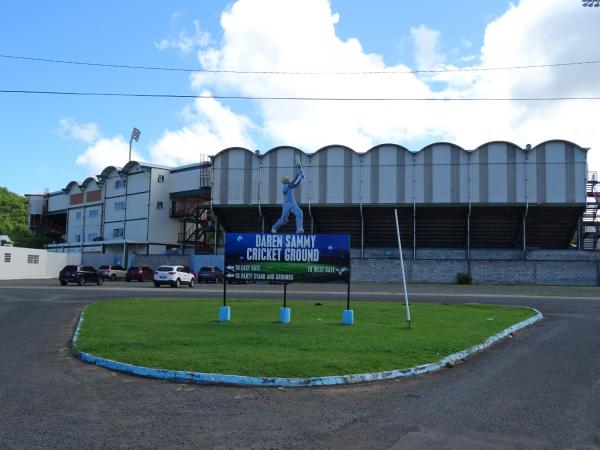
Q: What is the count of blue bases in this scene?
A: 3